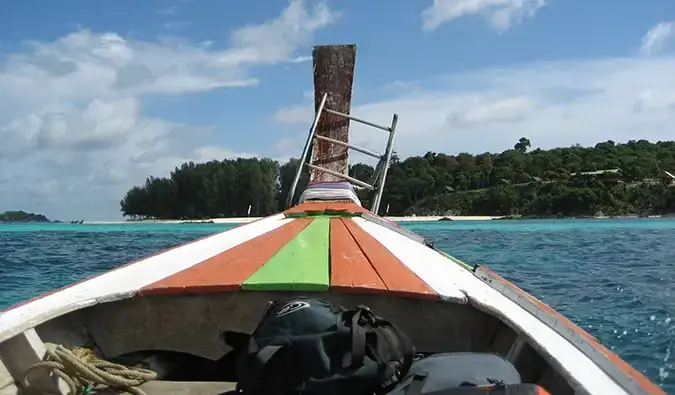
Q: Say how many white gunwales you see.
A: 2